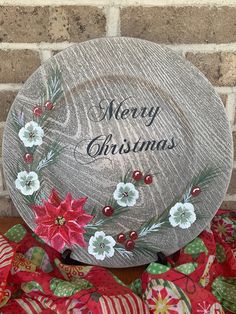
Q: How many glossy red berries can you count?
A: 10